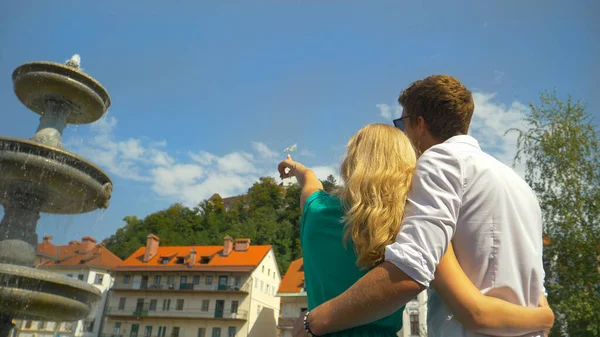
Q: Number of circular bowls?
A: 3